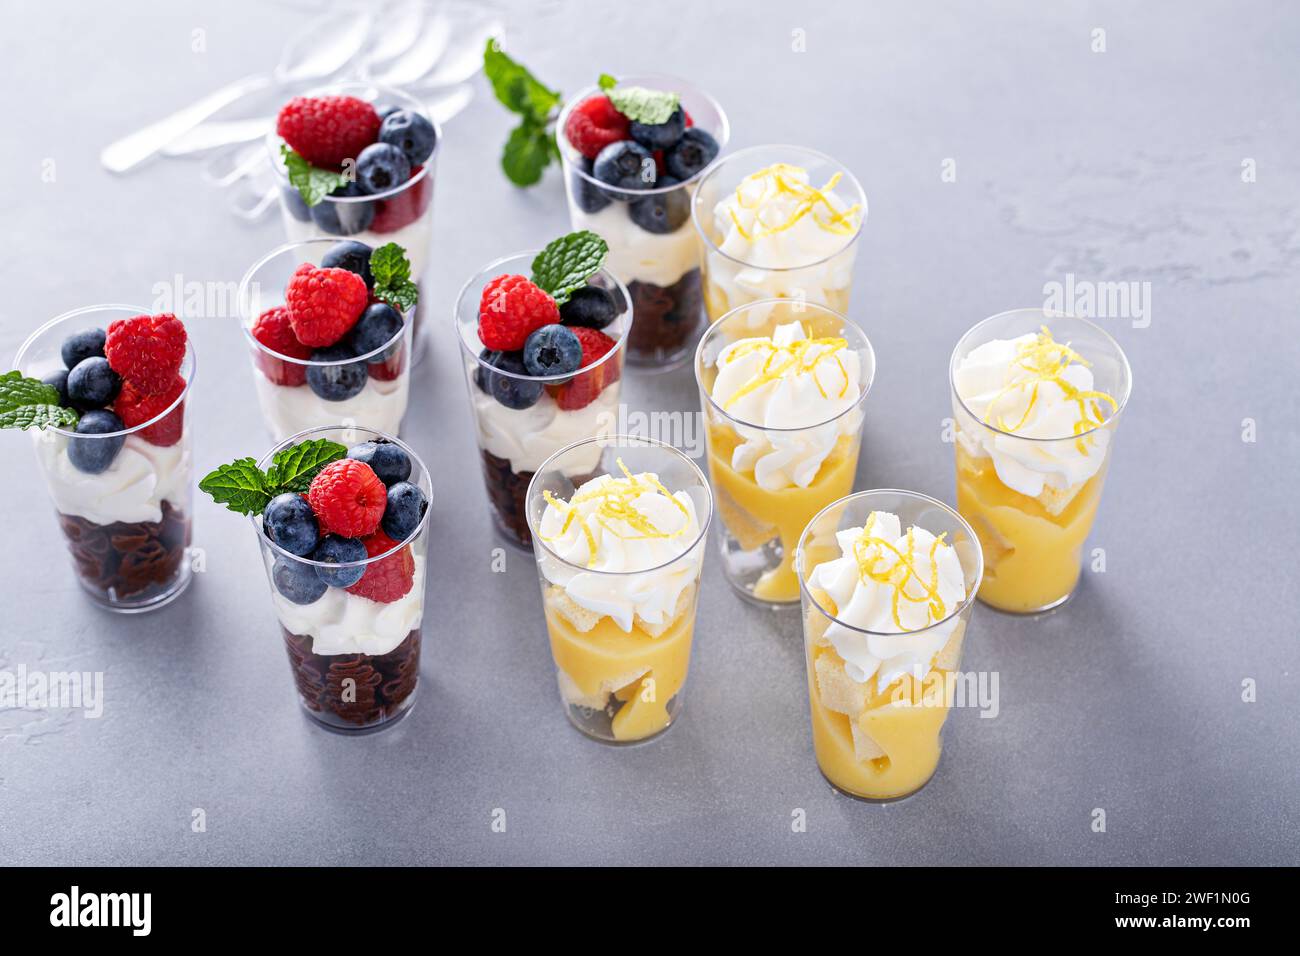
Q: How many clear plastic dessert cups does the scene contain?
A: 11